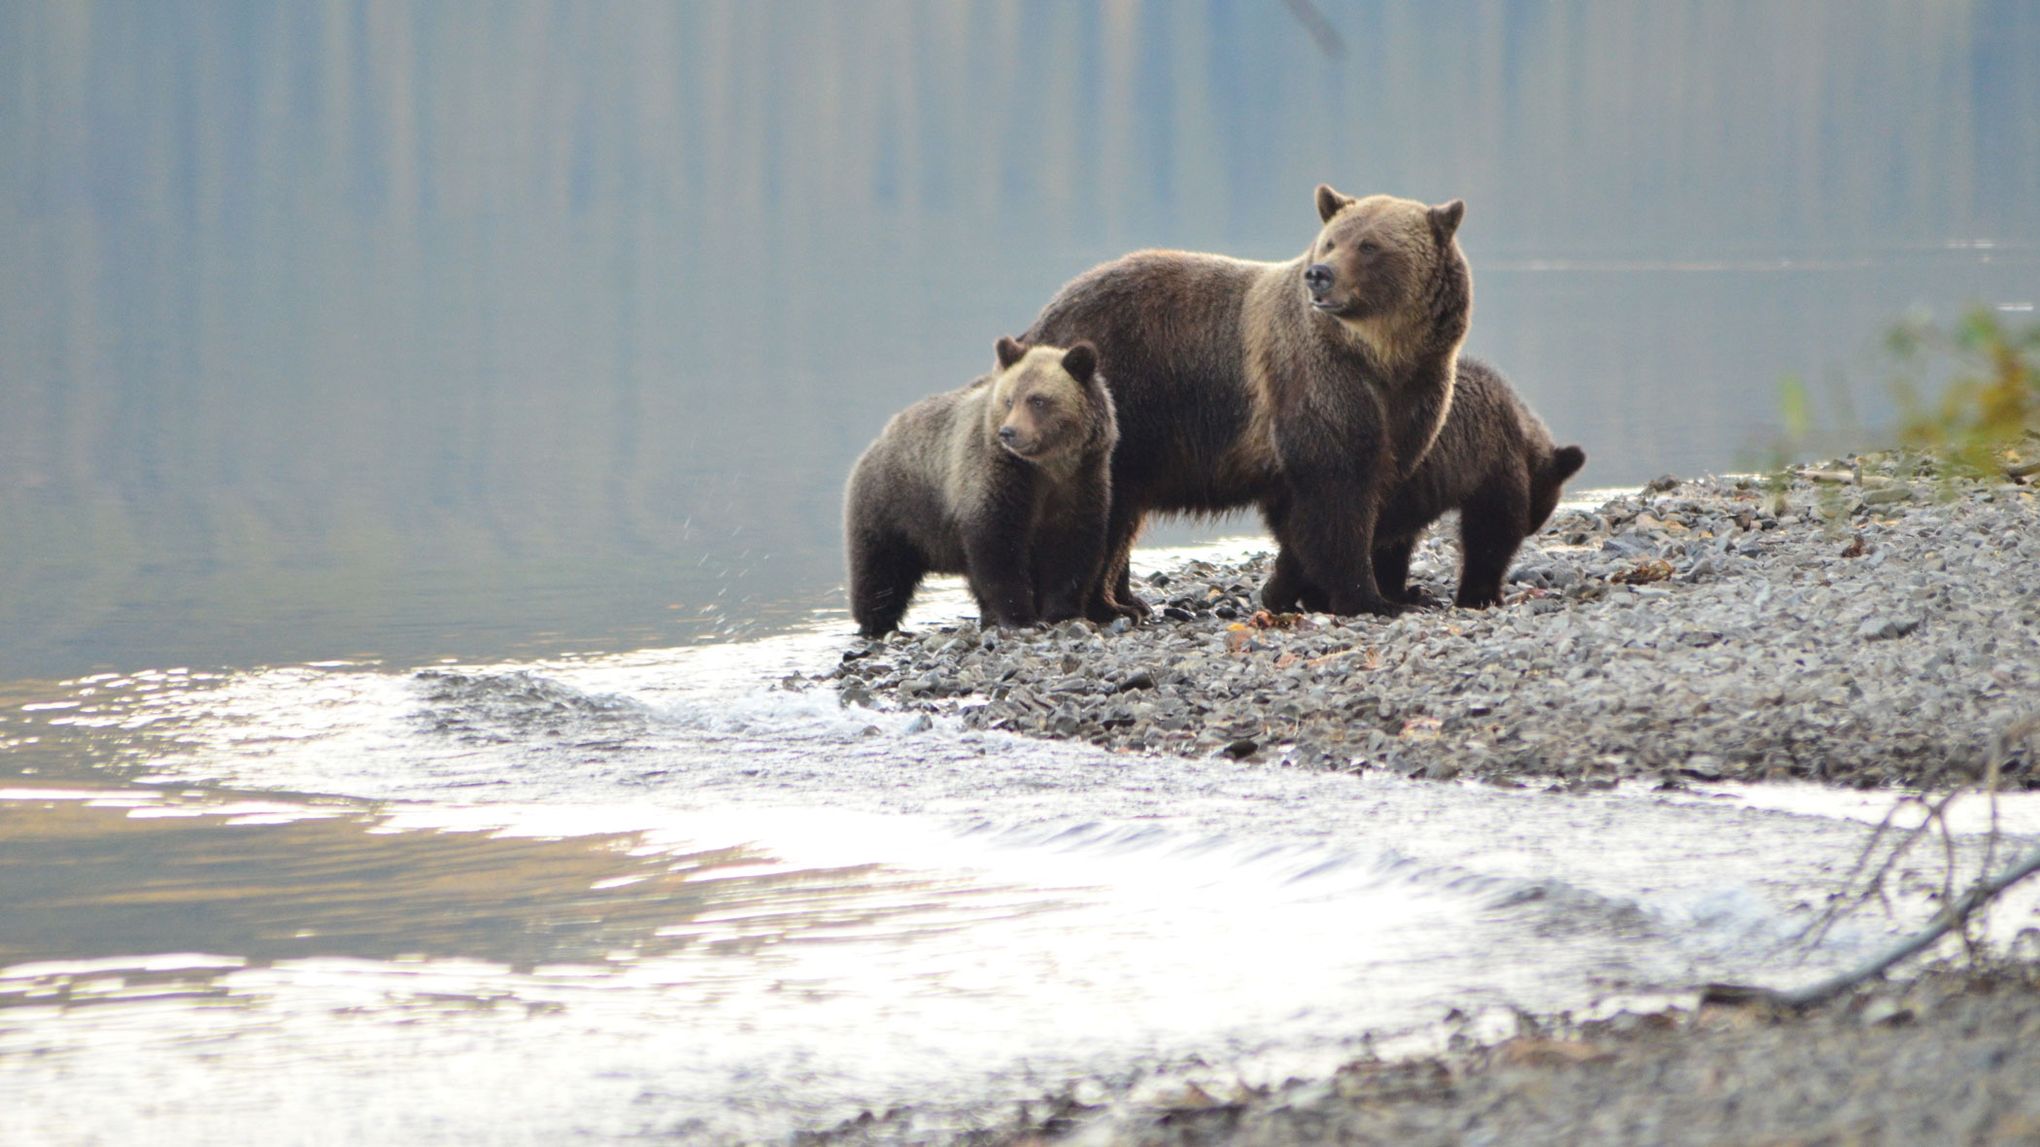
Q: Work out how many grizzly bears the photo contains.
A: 3